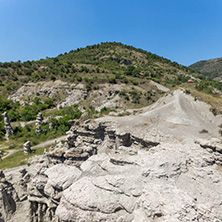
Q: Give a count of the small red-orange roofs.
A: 3